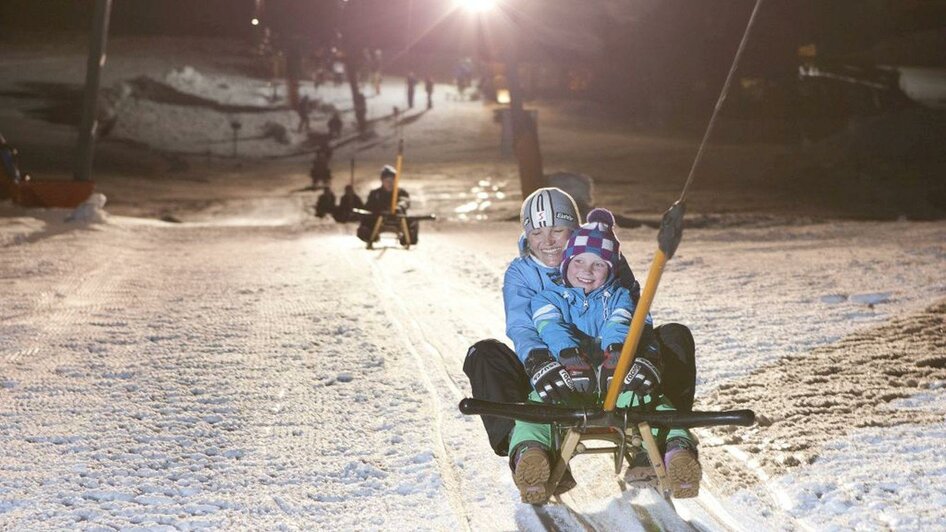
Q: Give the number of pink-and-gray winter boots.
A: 2